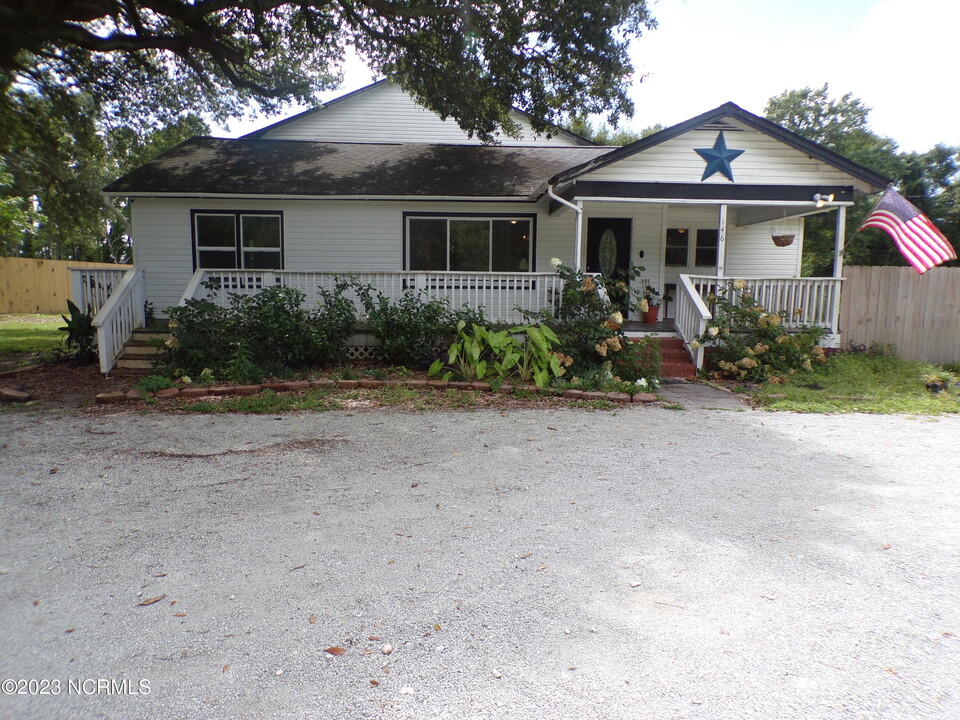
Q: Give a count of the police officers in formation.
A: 0